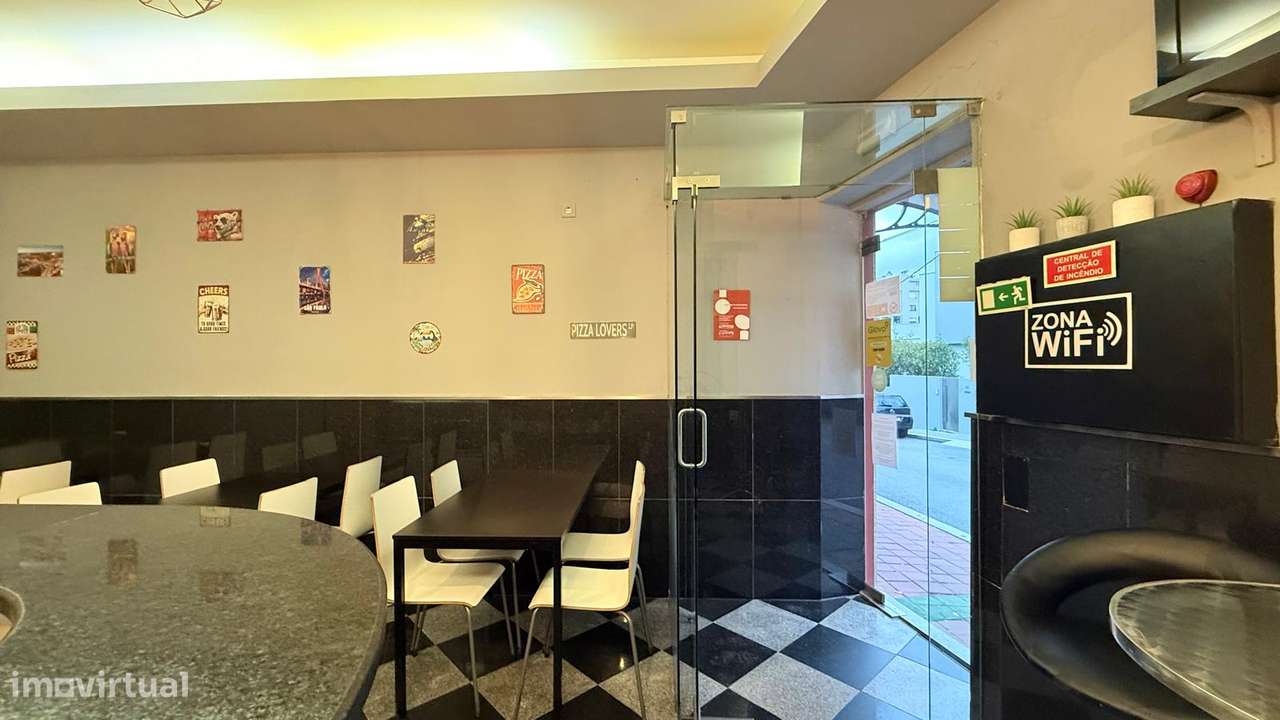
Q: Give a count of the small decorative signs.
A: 10